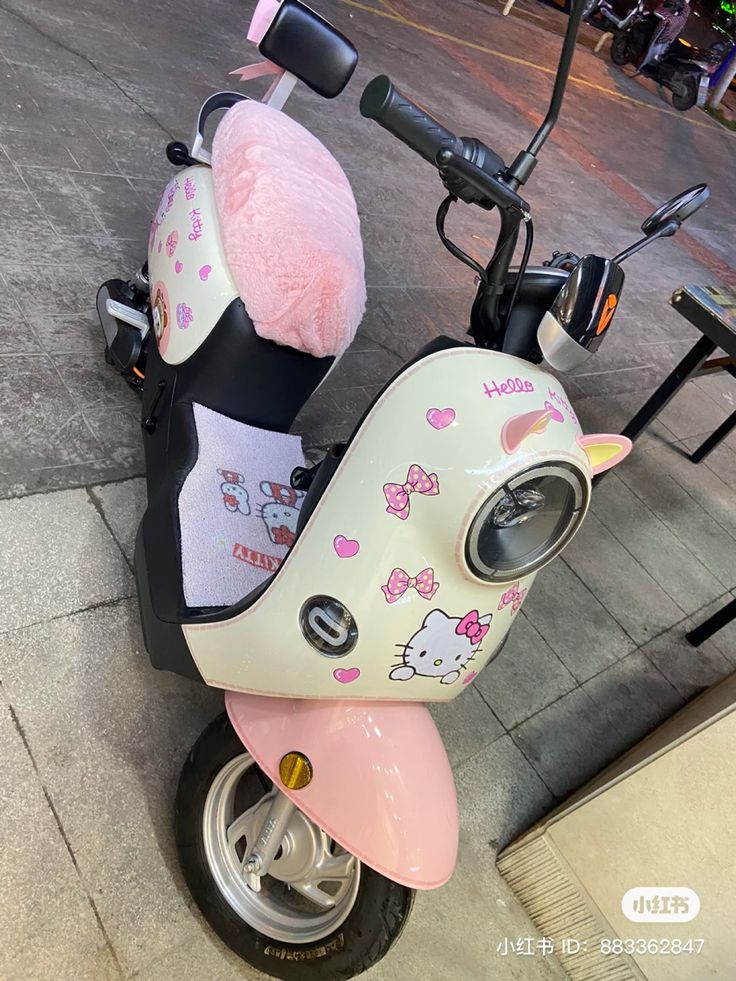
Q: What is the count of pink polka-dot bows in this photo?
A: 3